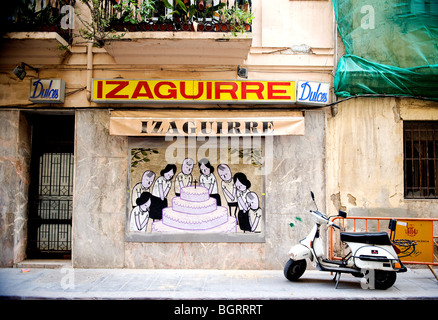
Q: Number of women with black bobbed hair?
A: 4